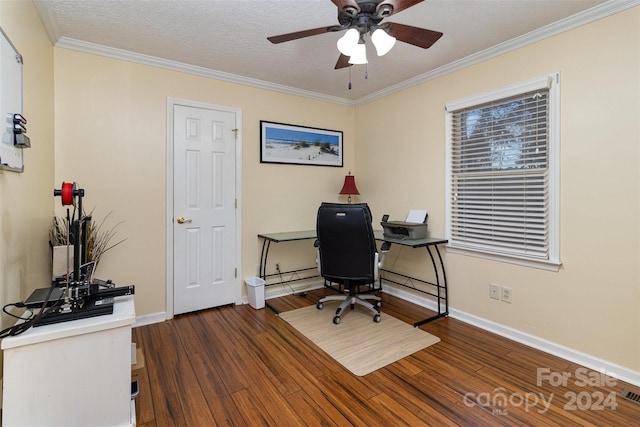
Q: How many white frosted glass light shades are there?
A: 3